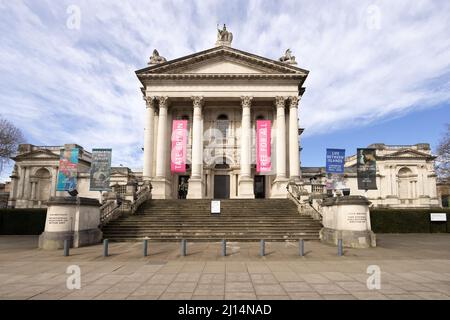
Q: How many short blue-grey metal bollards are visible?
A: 8